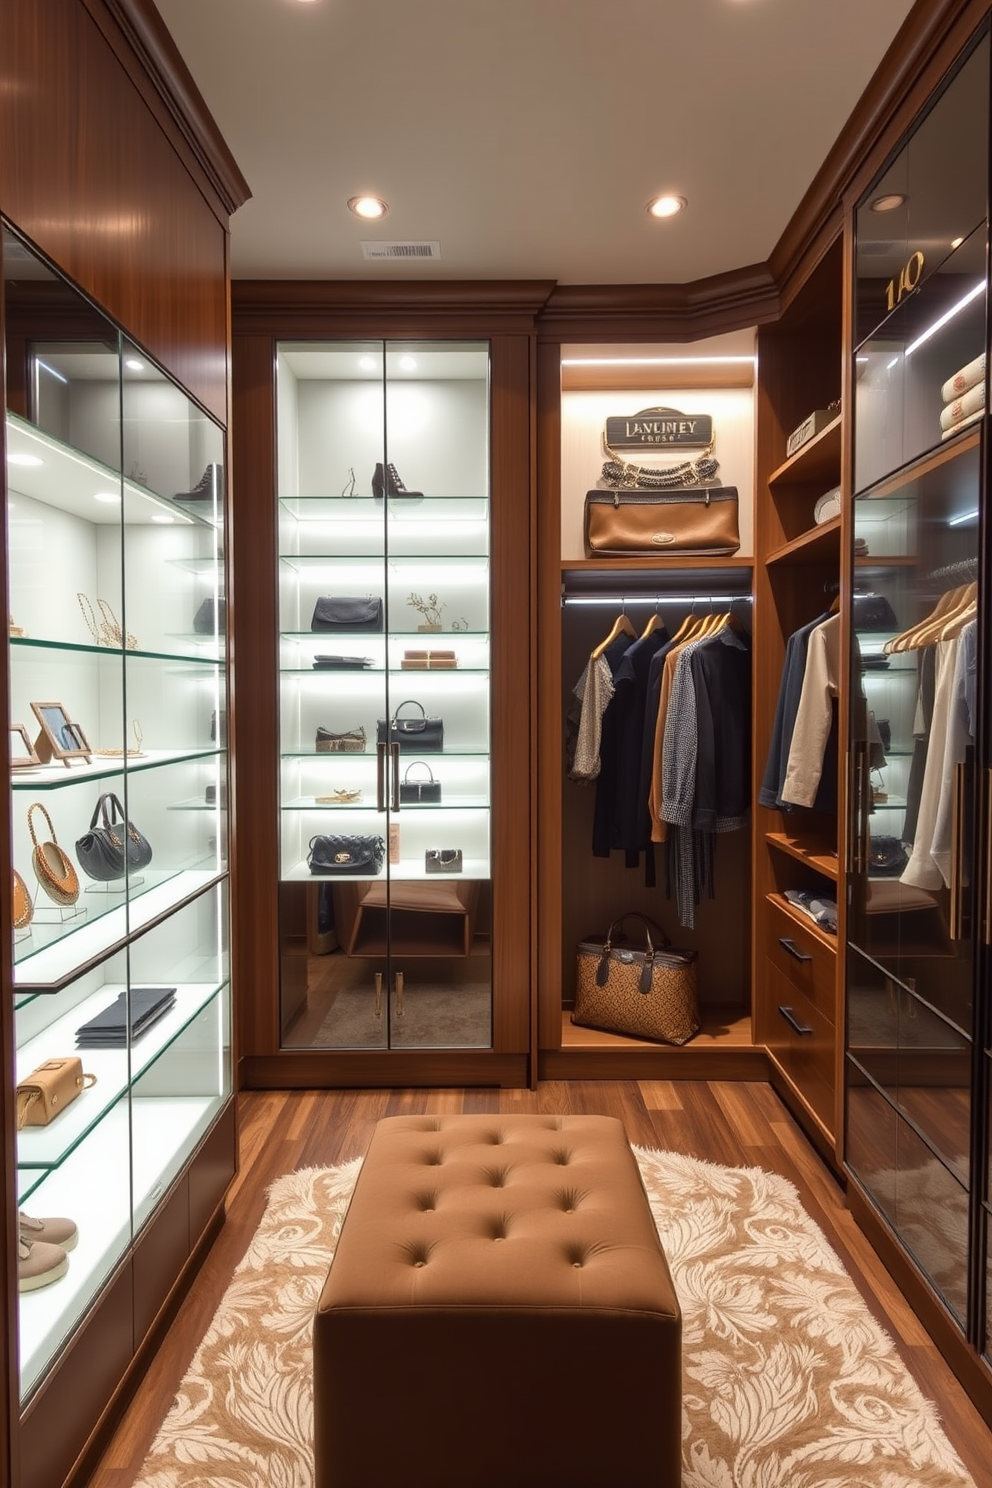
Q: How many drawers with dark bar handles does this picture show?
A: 2